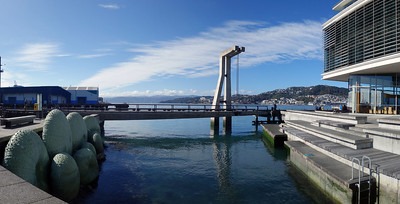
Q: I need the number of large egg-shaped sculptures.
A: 8